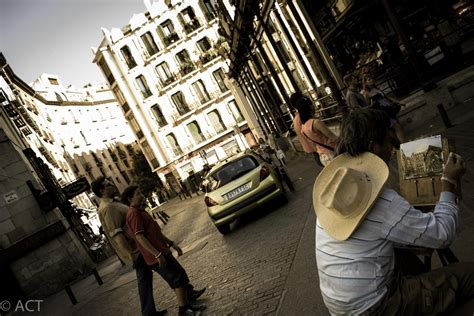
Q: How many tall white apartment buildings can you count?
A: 2